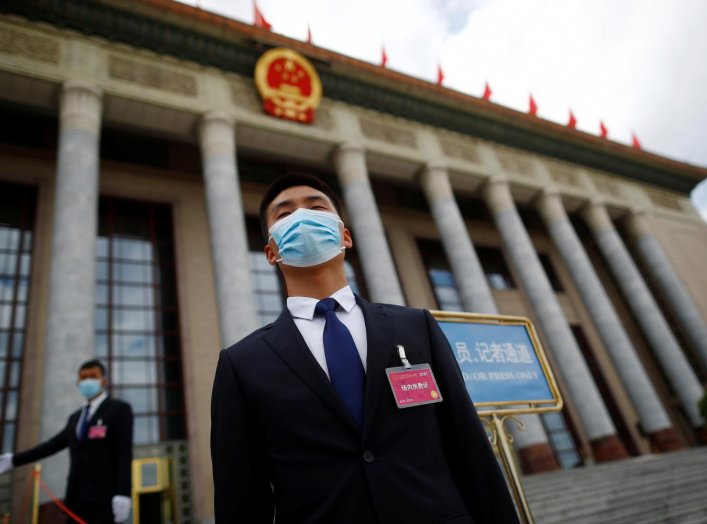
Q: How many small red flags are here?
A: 9